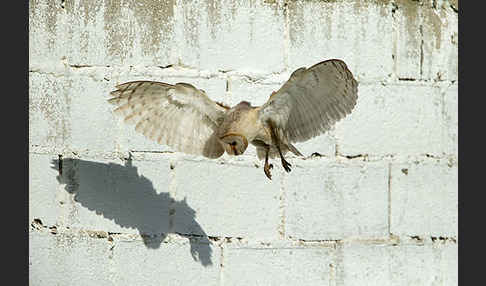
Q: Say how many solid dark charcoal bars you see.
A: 2